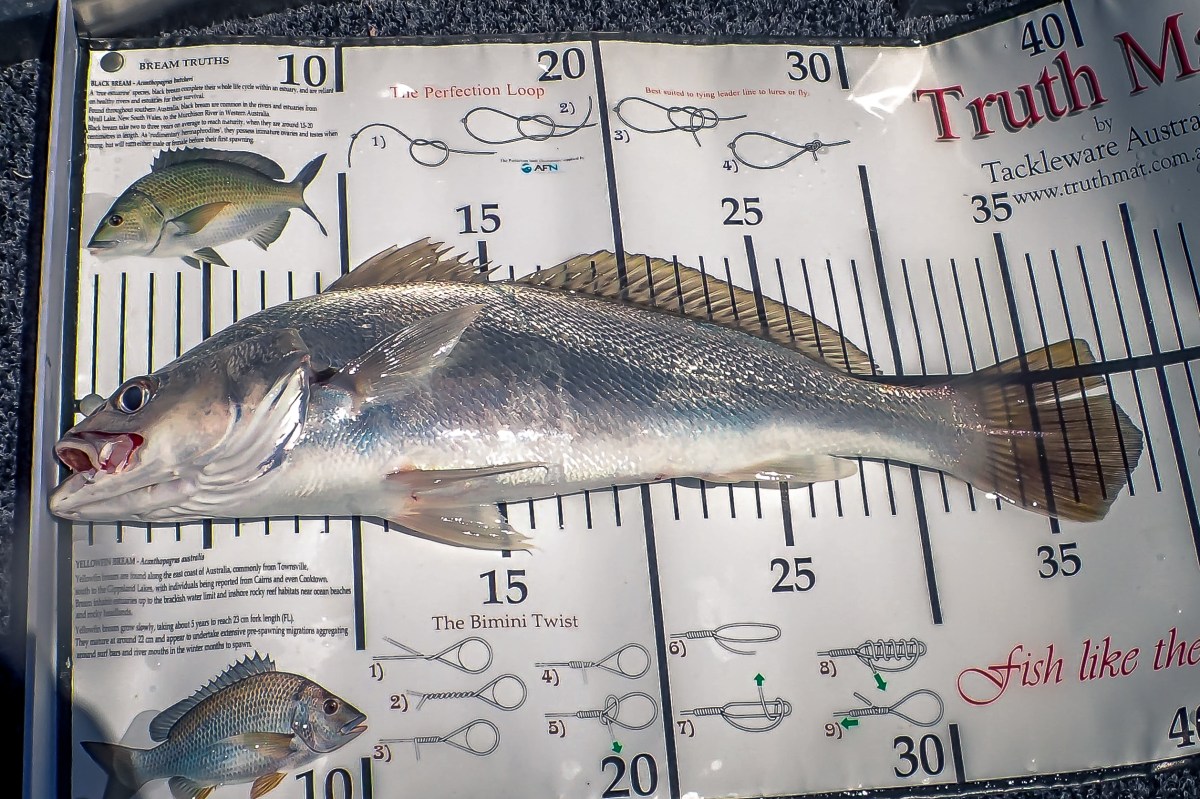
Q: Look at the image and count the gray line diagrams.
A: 13